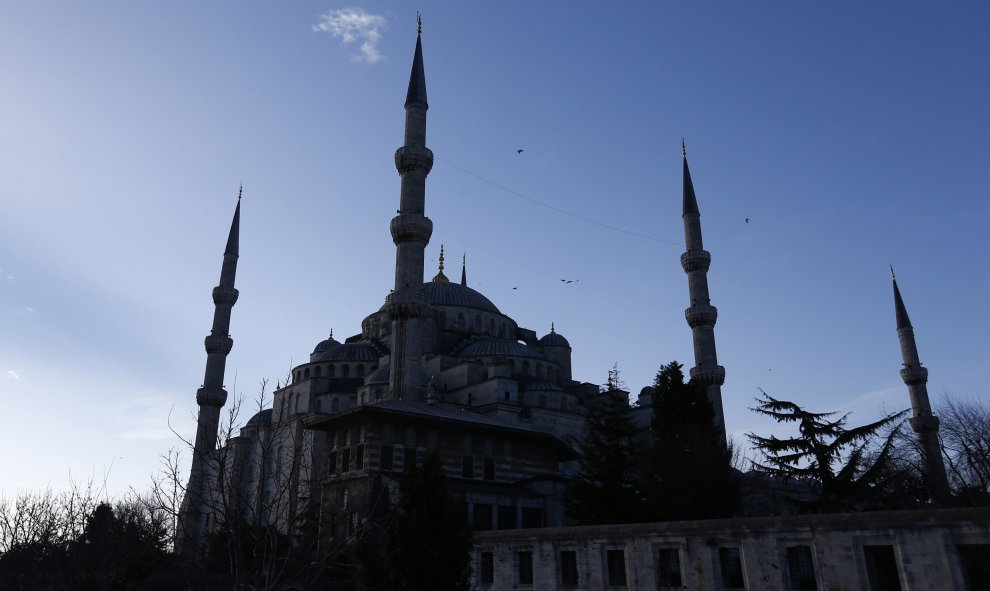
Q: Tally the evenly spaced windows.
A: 9